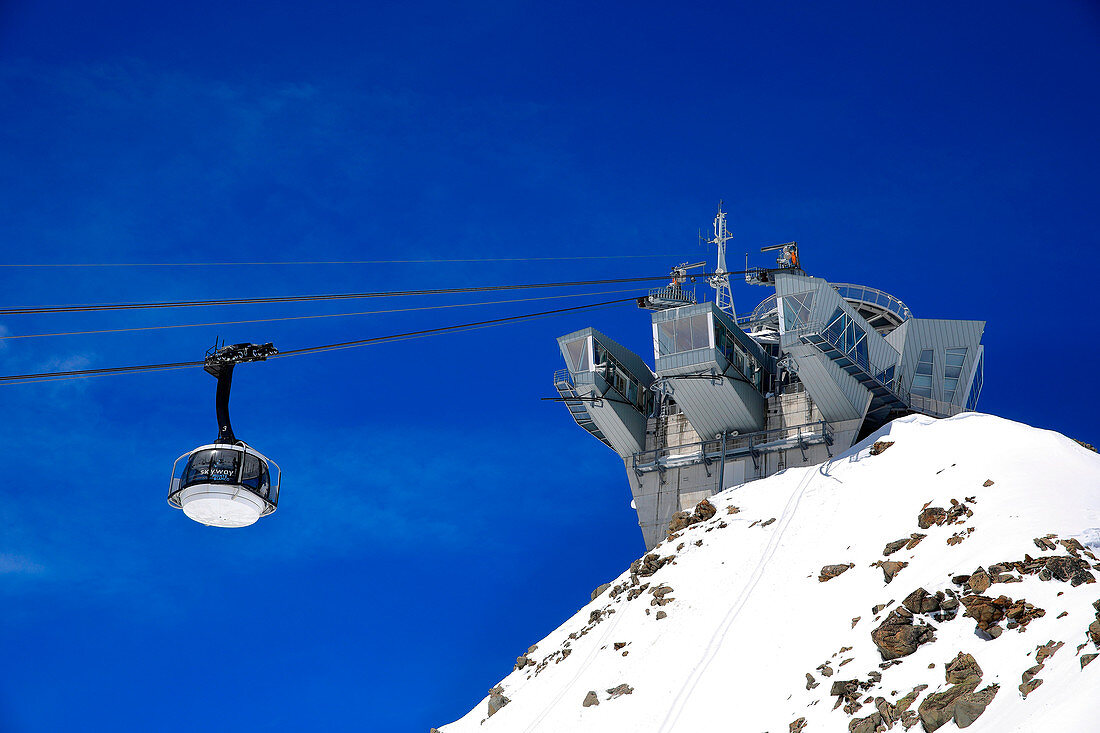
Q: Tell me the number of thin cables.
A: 2